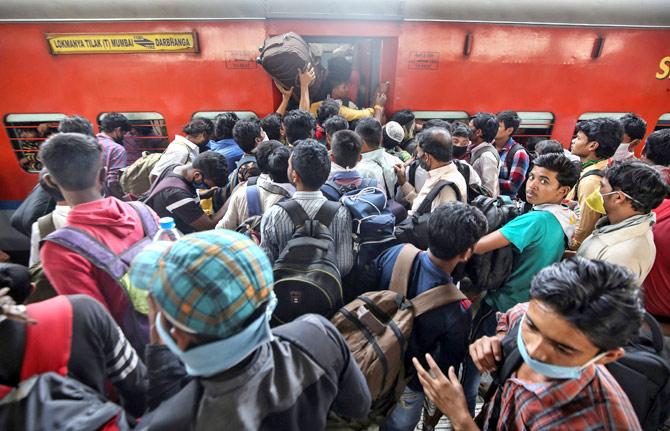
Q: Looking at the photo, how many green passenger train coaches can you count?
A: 0